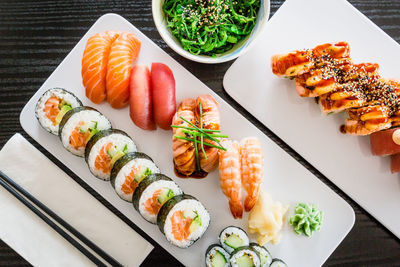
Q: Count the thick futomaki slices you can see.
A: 6